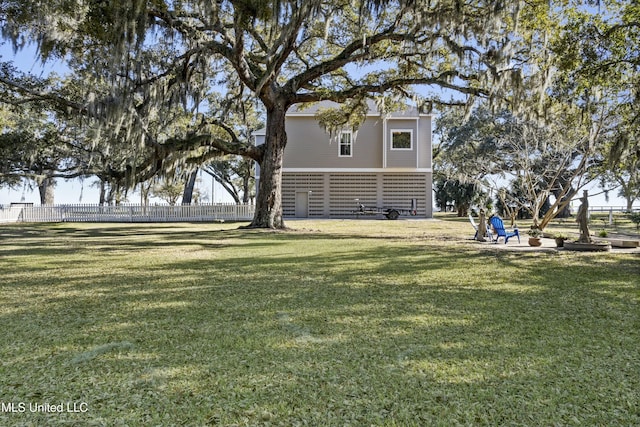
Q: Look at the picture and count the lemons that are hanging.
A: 0